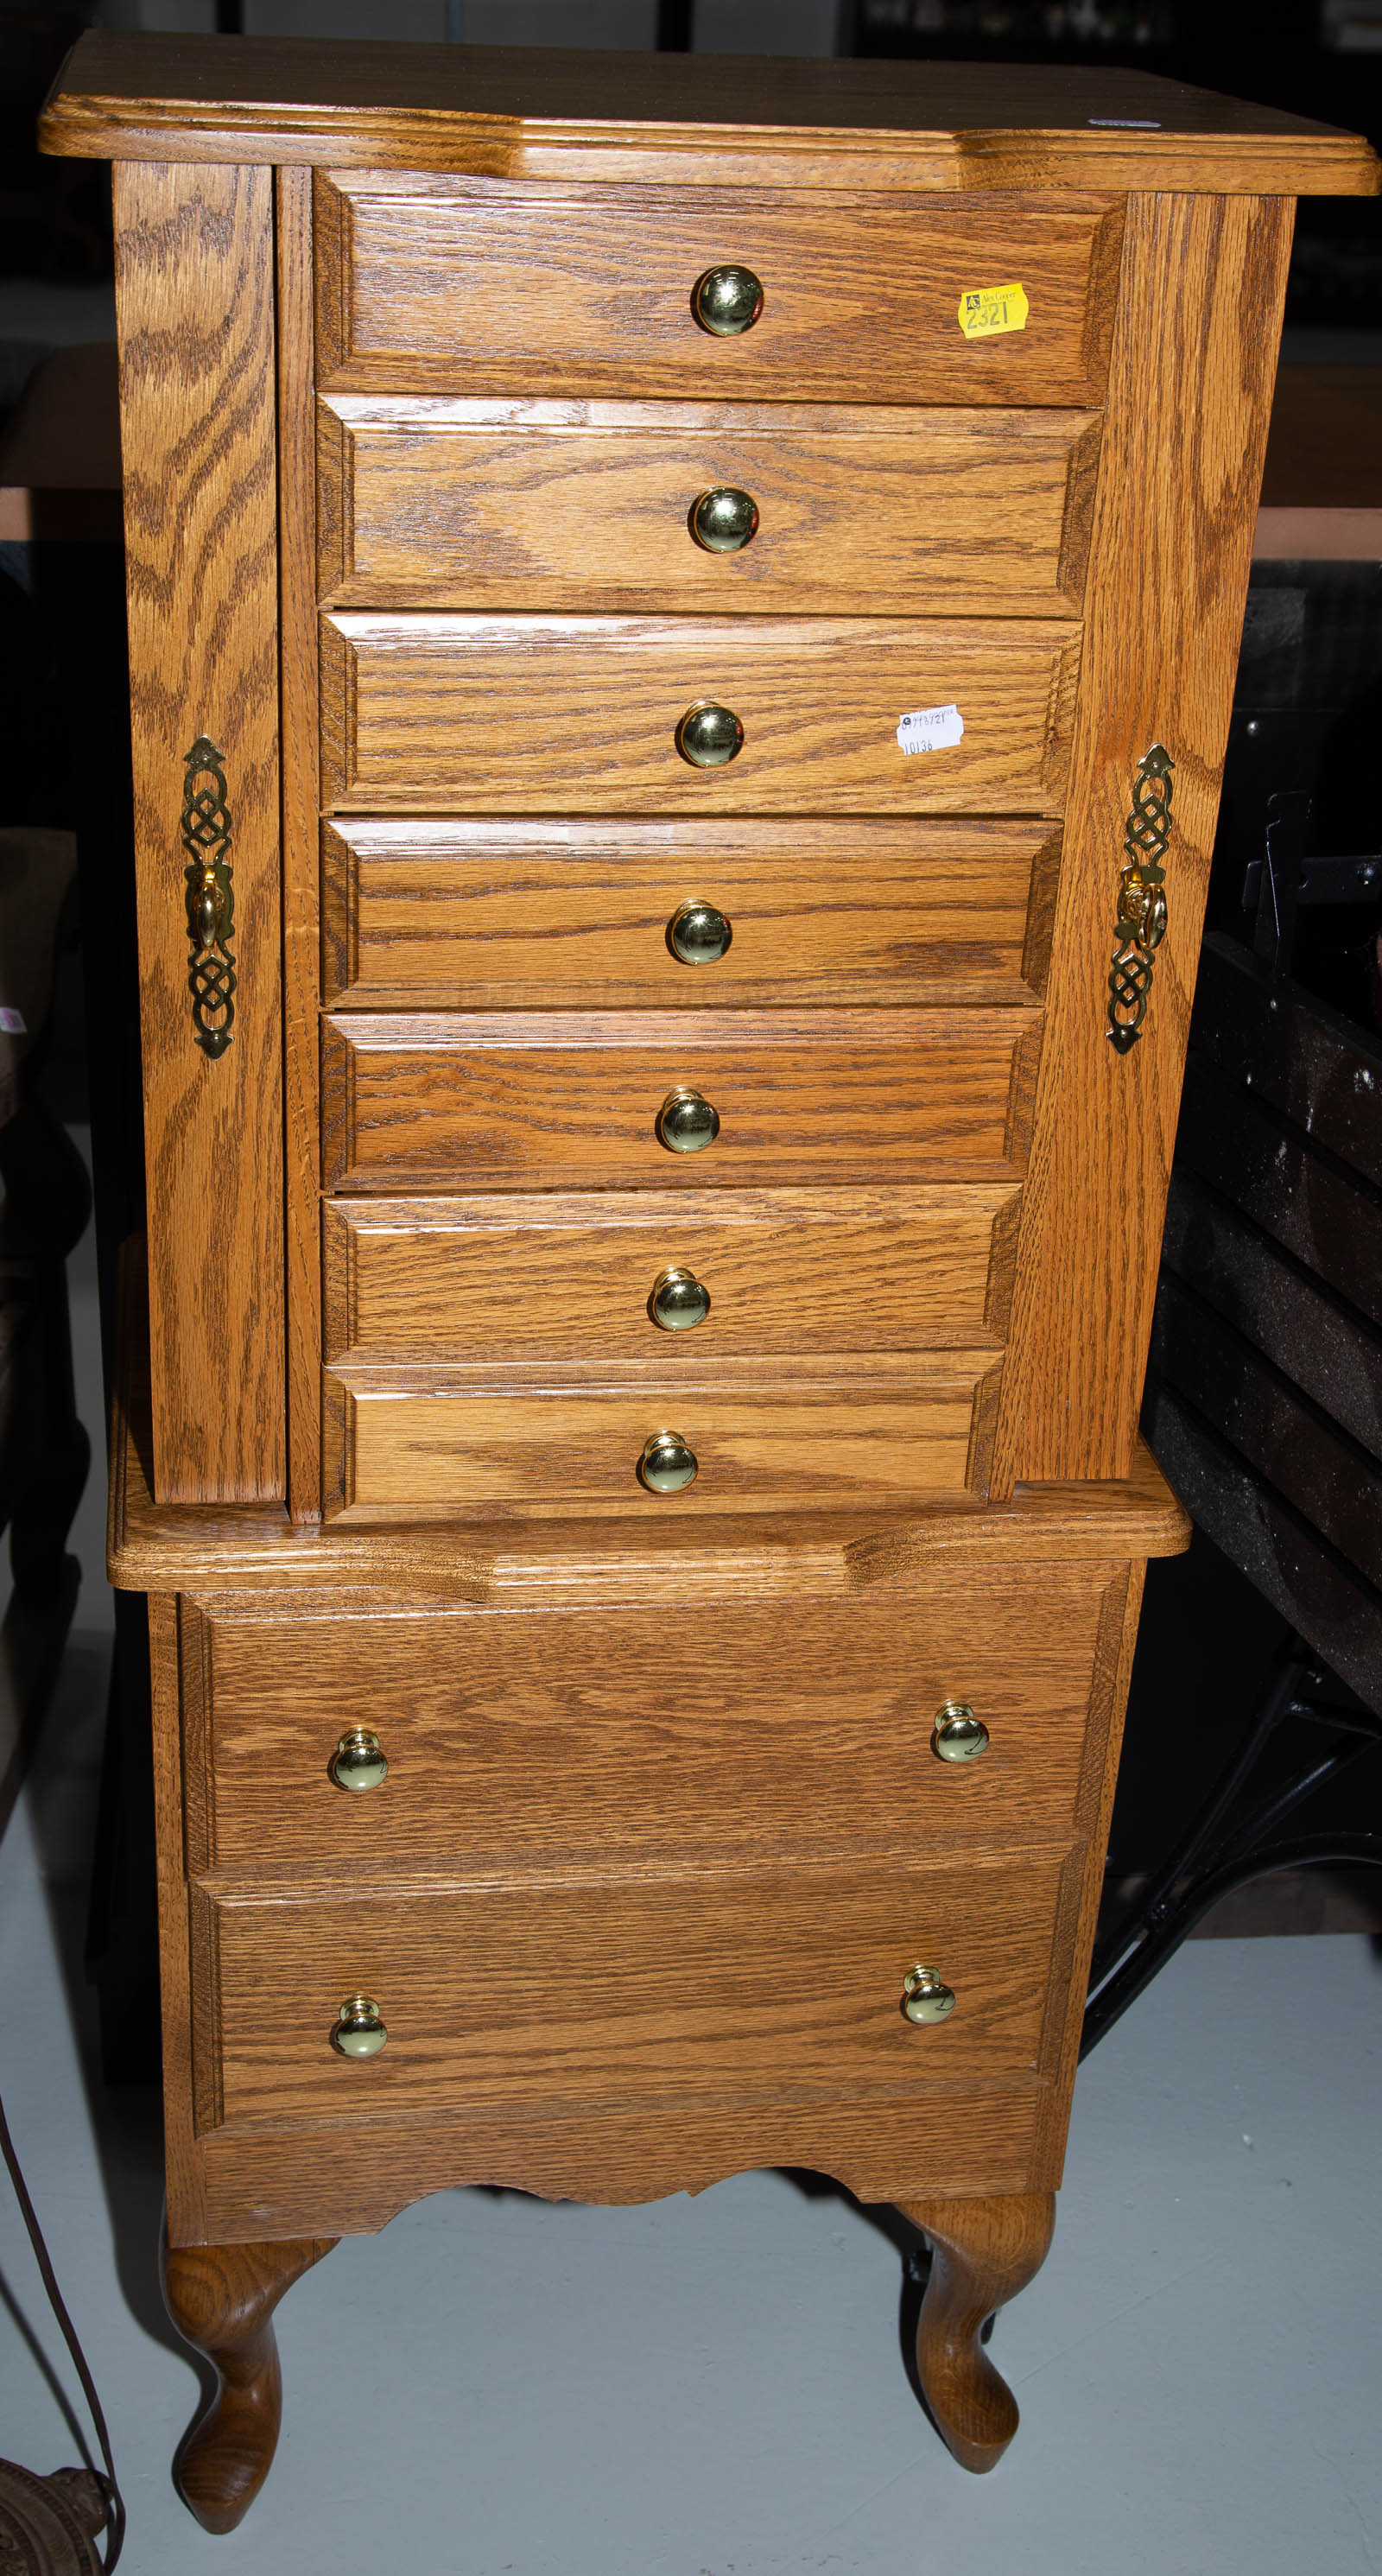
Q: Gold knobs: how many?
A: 11